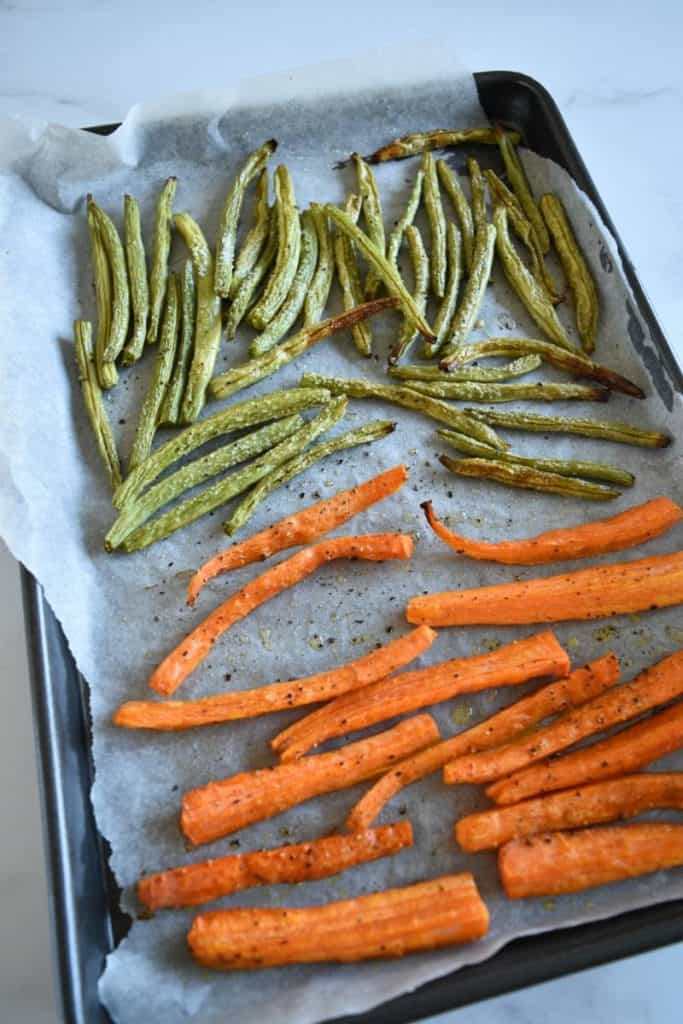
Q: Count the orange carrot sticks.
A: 14